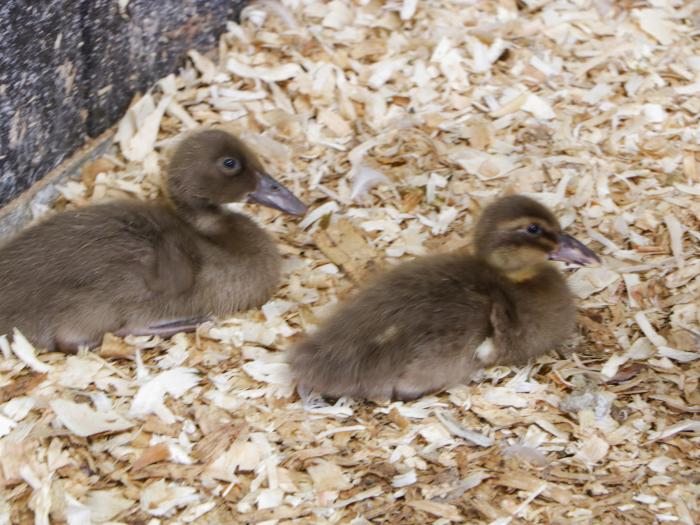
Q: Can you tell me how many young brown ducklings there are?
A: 2